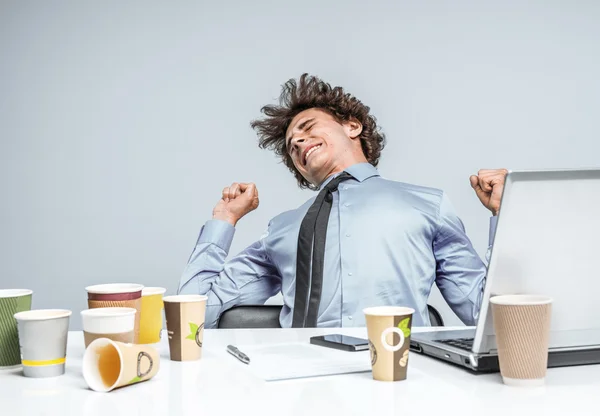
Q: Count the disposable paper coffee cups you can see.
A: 9